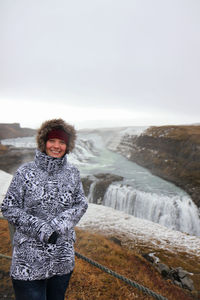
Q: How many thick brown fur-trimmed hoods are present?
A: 1